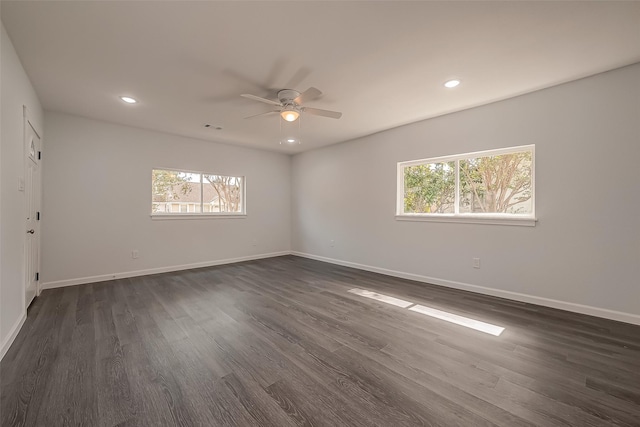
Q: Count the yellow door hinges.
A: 0